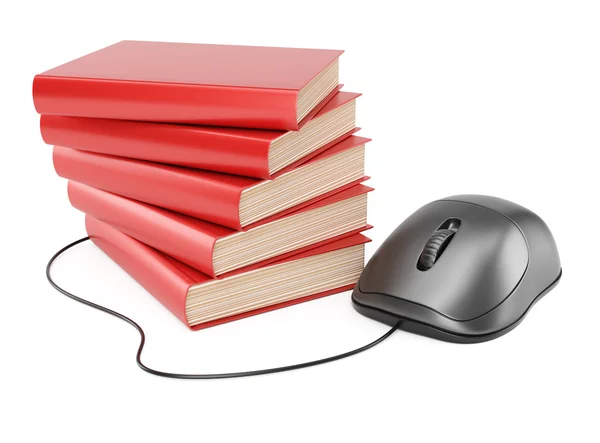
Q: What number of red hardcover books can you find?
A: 5